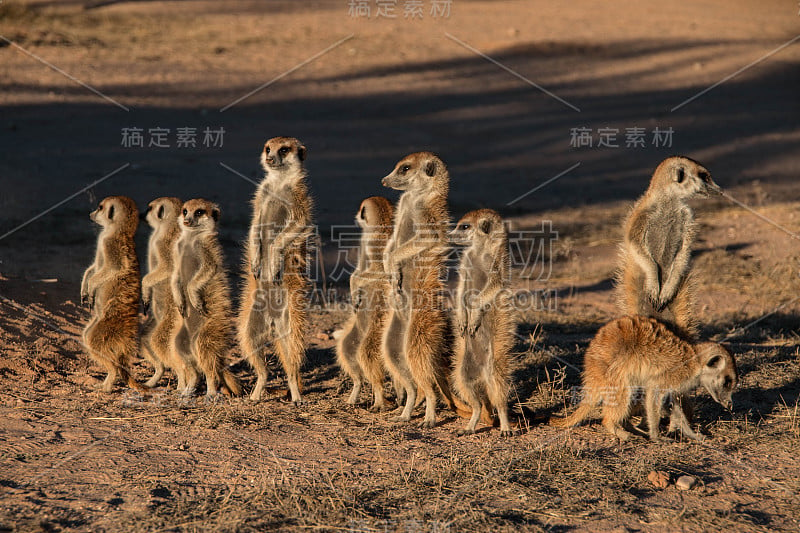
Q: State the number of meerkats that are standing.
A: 8